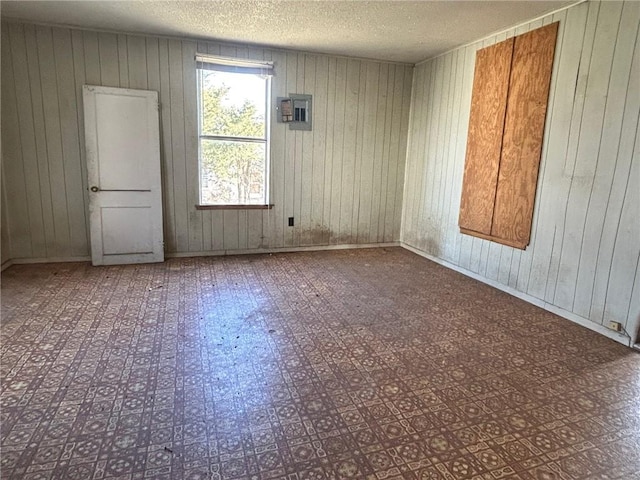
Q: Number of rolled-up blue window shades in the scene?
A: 1